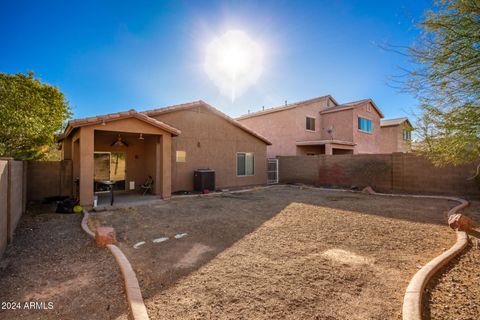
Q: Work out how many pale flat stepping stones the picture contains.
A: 3